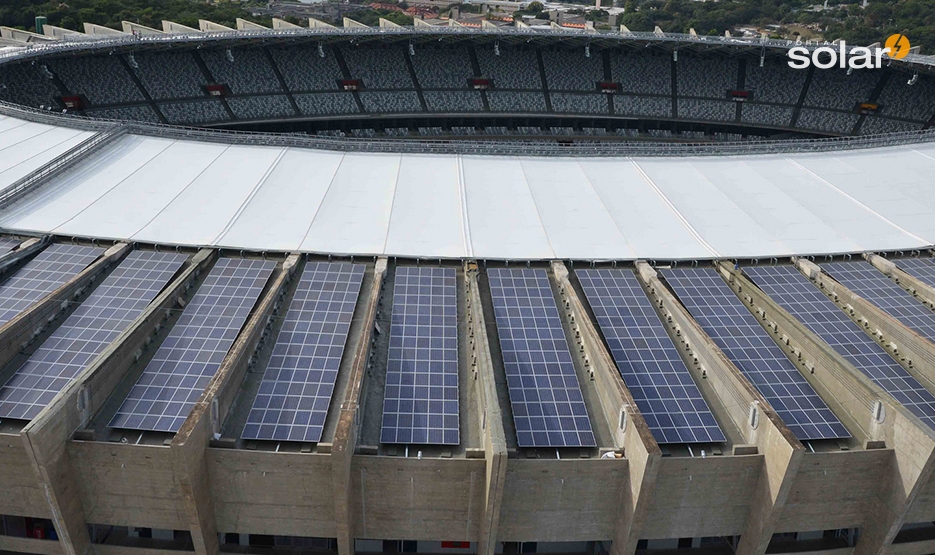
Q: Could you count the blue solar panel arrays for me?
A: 12